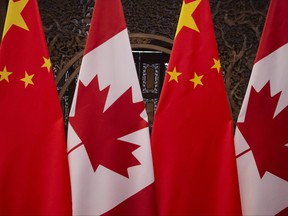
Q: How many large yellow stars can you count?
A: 2